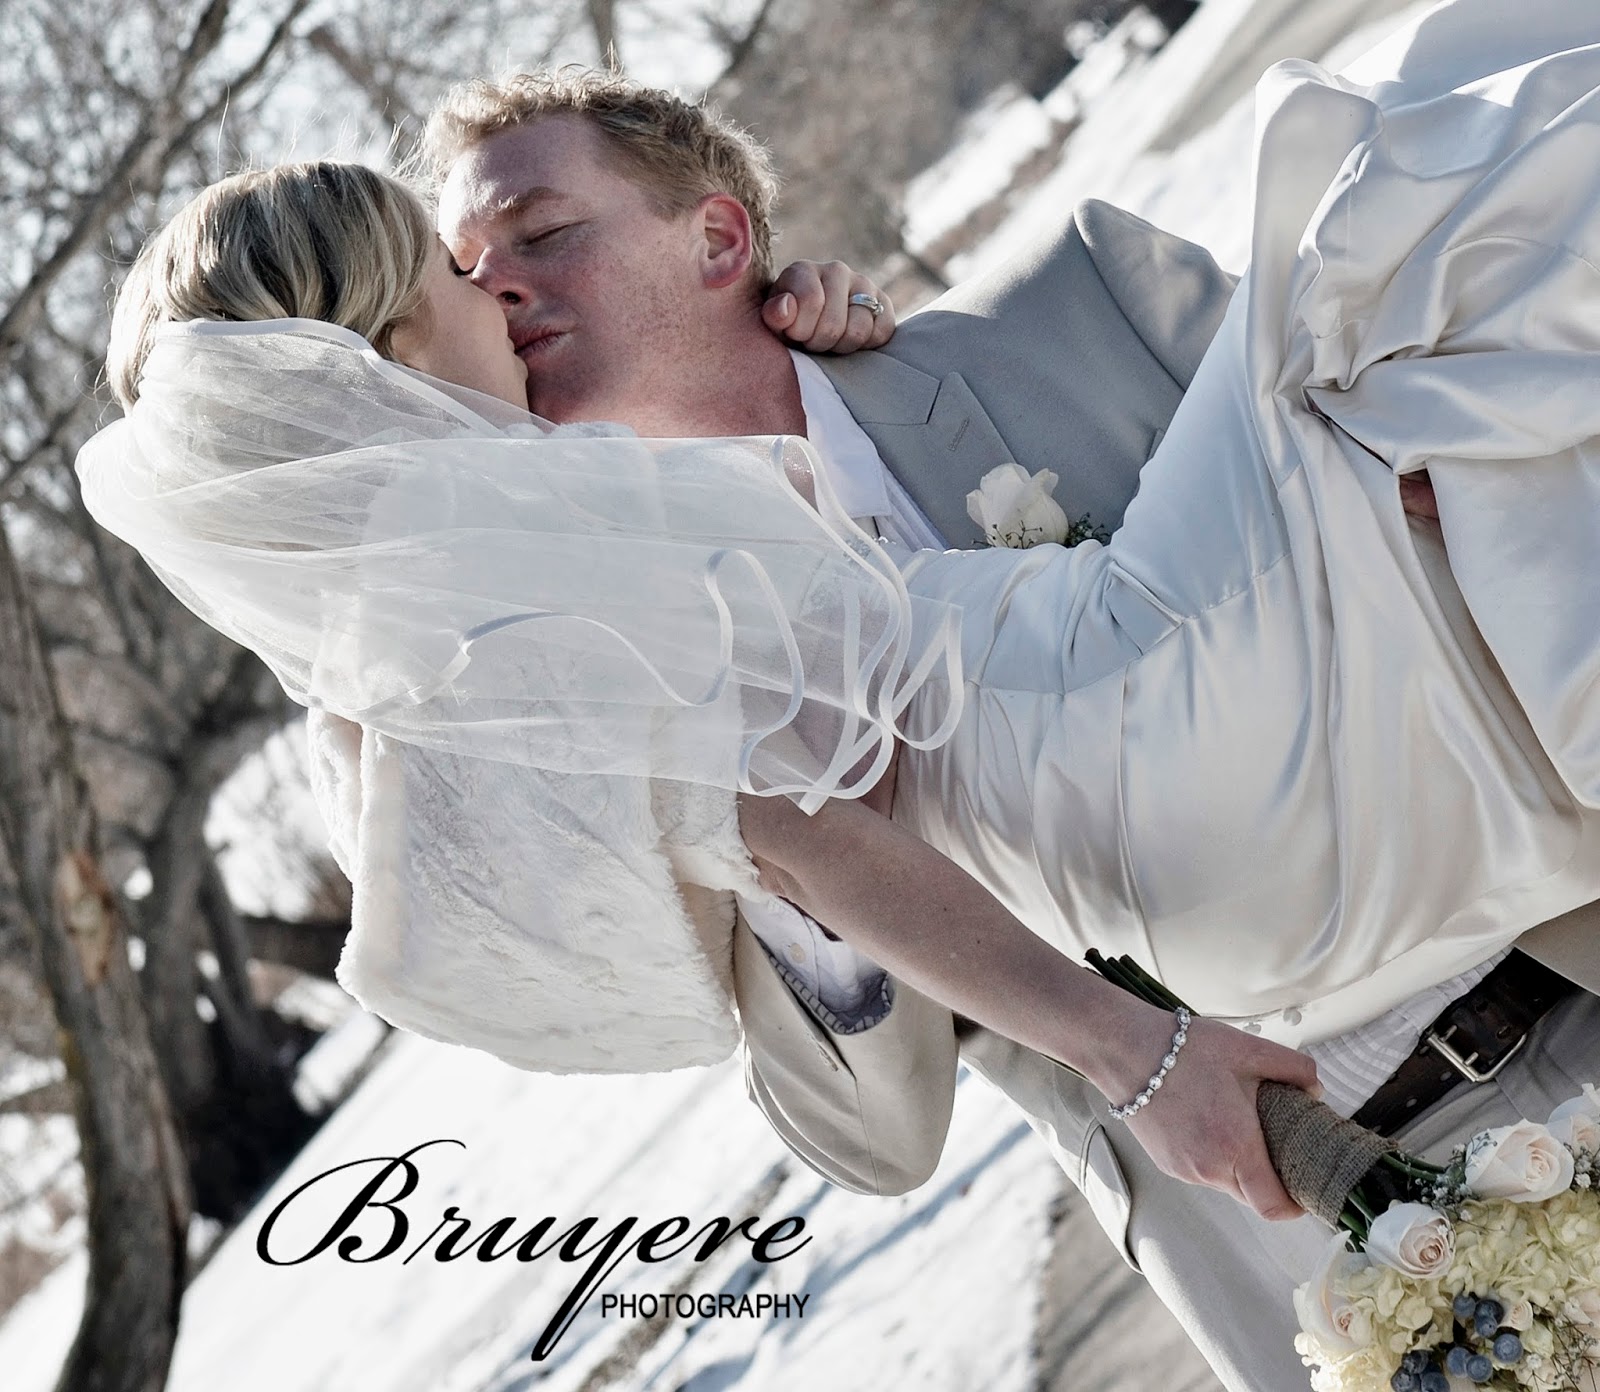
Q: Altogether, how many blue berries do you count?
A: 9